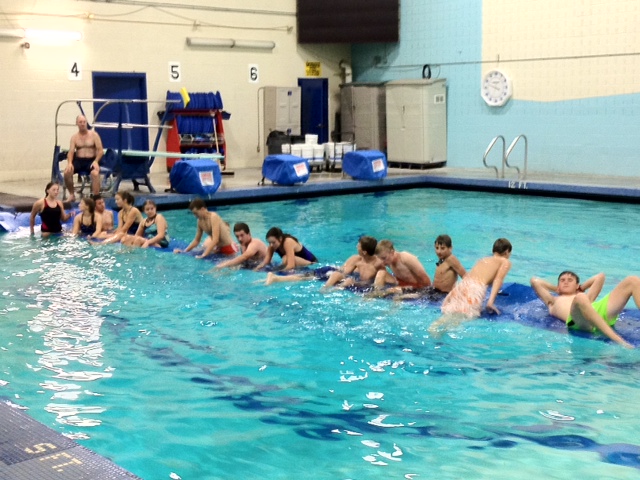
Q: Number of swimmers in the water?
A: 13